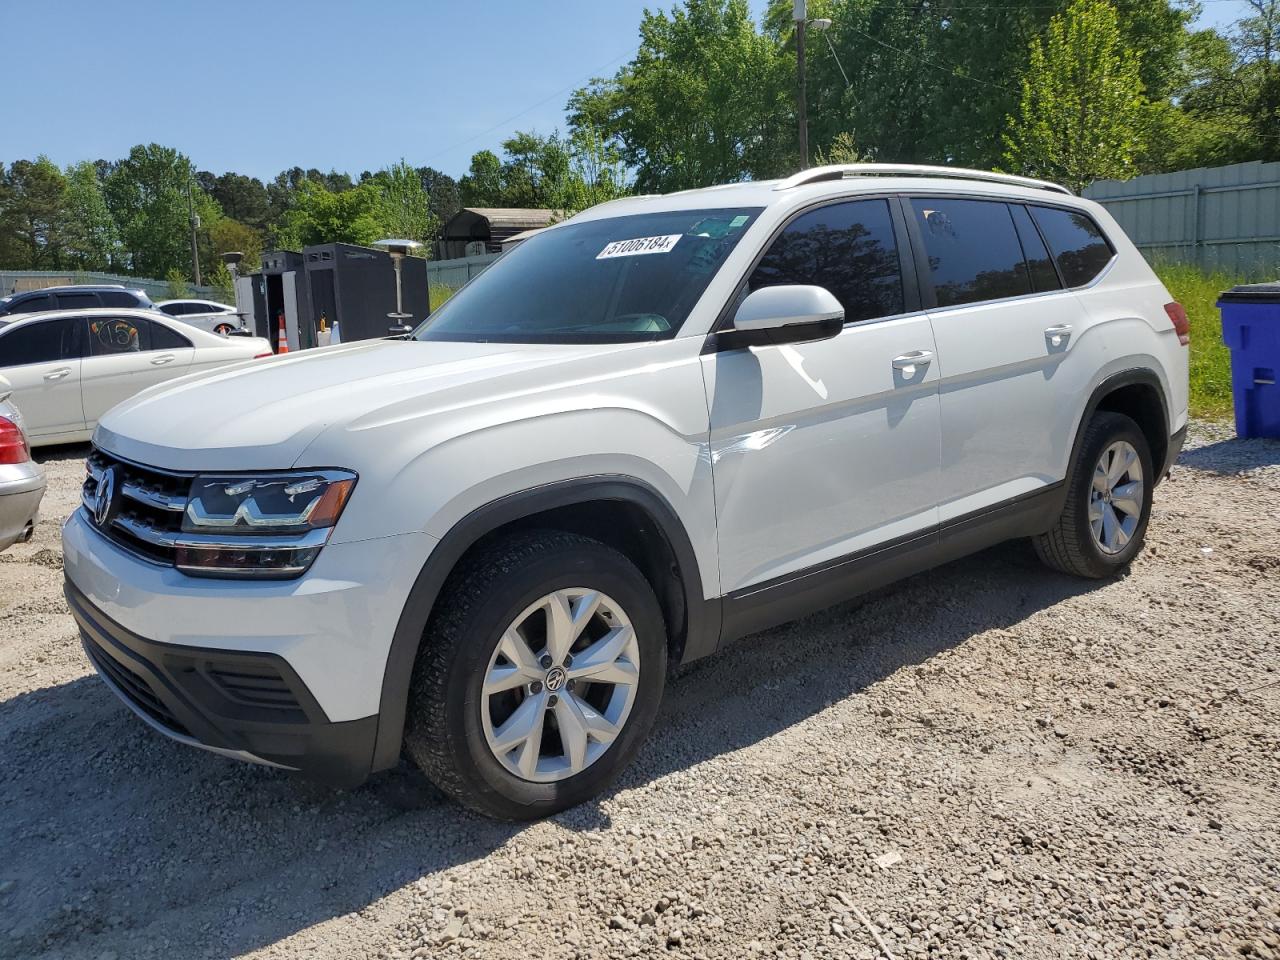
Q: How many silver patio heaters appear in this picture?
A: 2